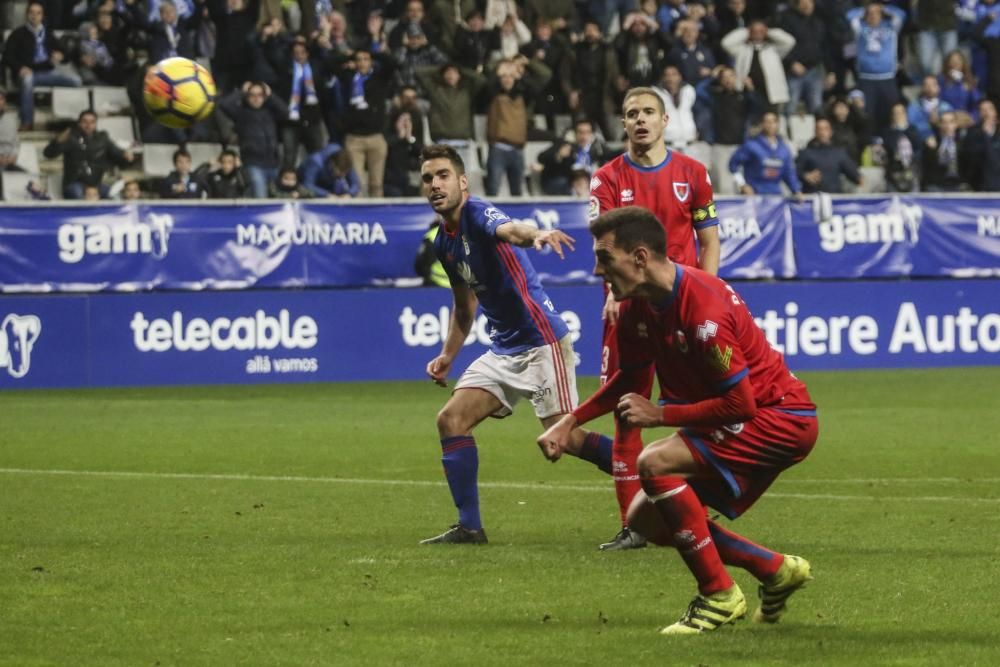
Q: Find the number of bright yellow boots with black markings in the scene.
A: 2